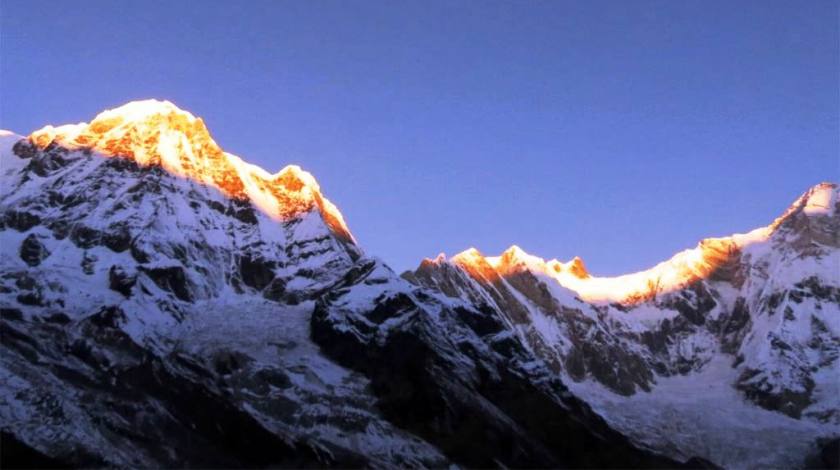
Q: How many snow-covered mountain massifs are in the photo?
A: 2